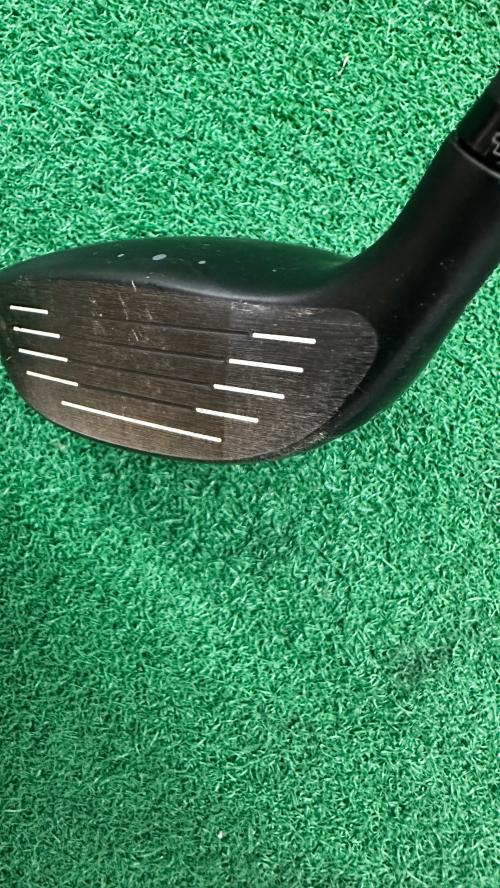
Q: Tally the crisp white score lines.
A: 9